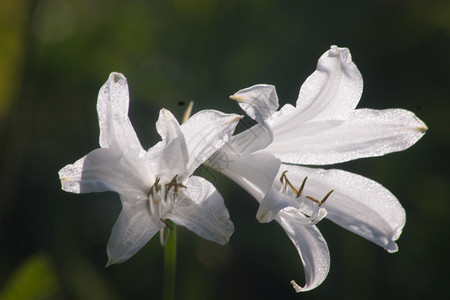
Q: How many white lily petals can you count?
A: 12